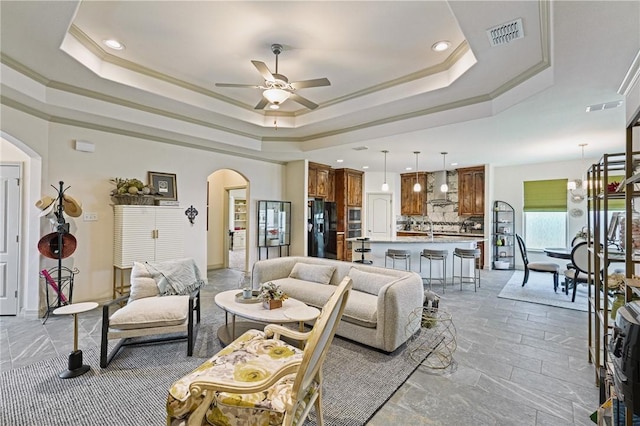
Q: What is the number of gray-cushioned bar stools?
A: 3